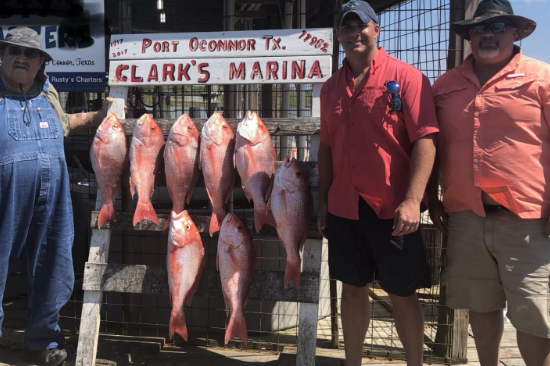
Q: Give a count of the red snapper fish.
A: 8